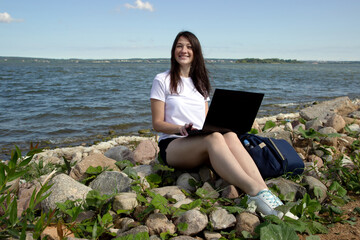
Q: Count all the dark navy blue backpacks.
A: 1